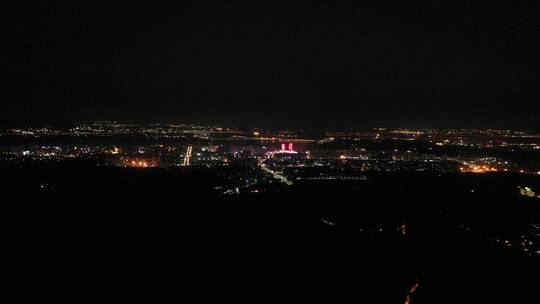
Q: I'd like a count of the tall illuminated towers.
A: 2